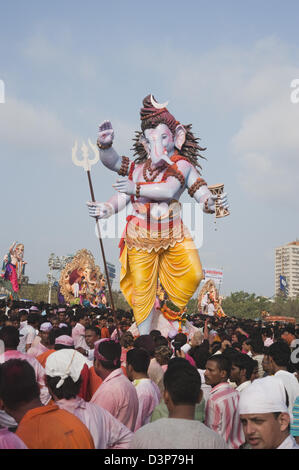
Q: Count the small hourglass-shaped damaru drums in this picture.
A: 1